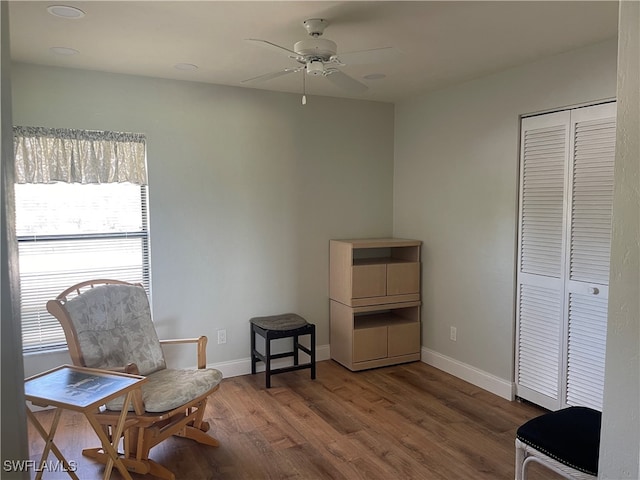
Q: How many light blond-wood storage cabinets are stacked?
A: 2